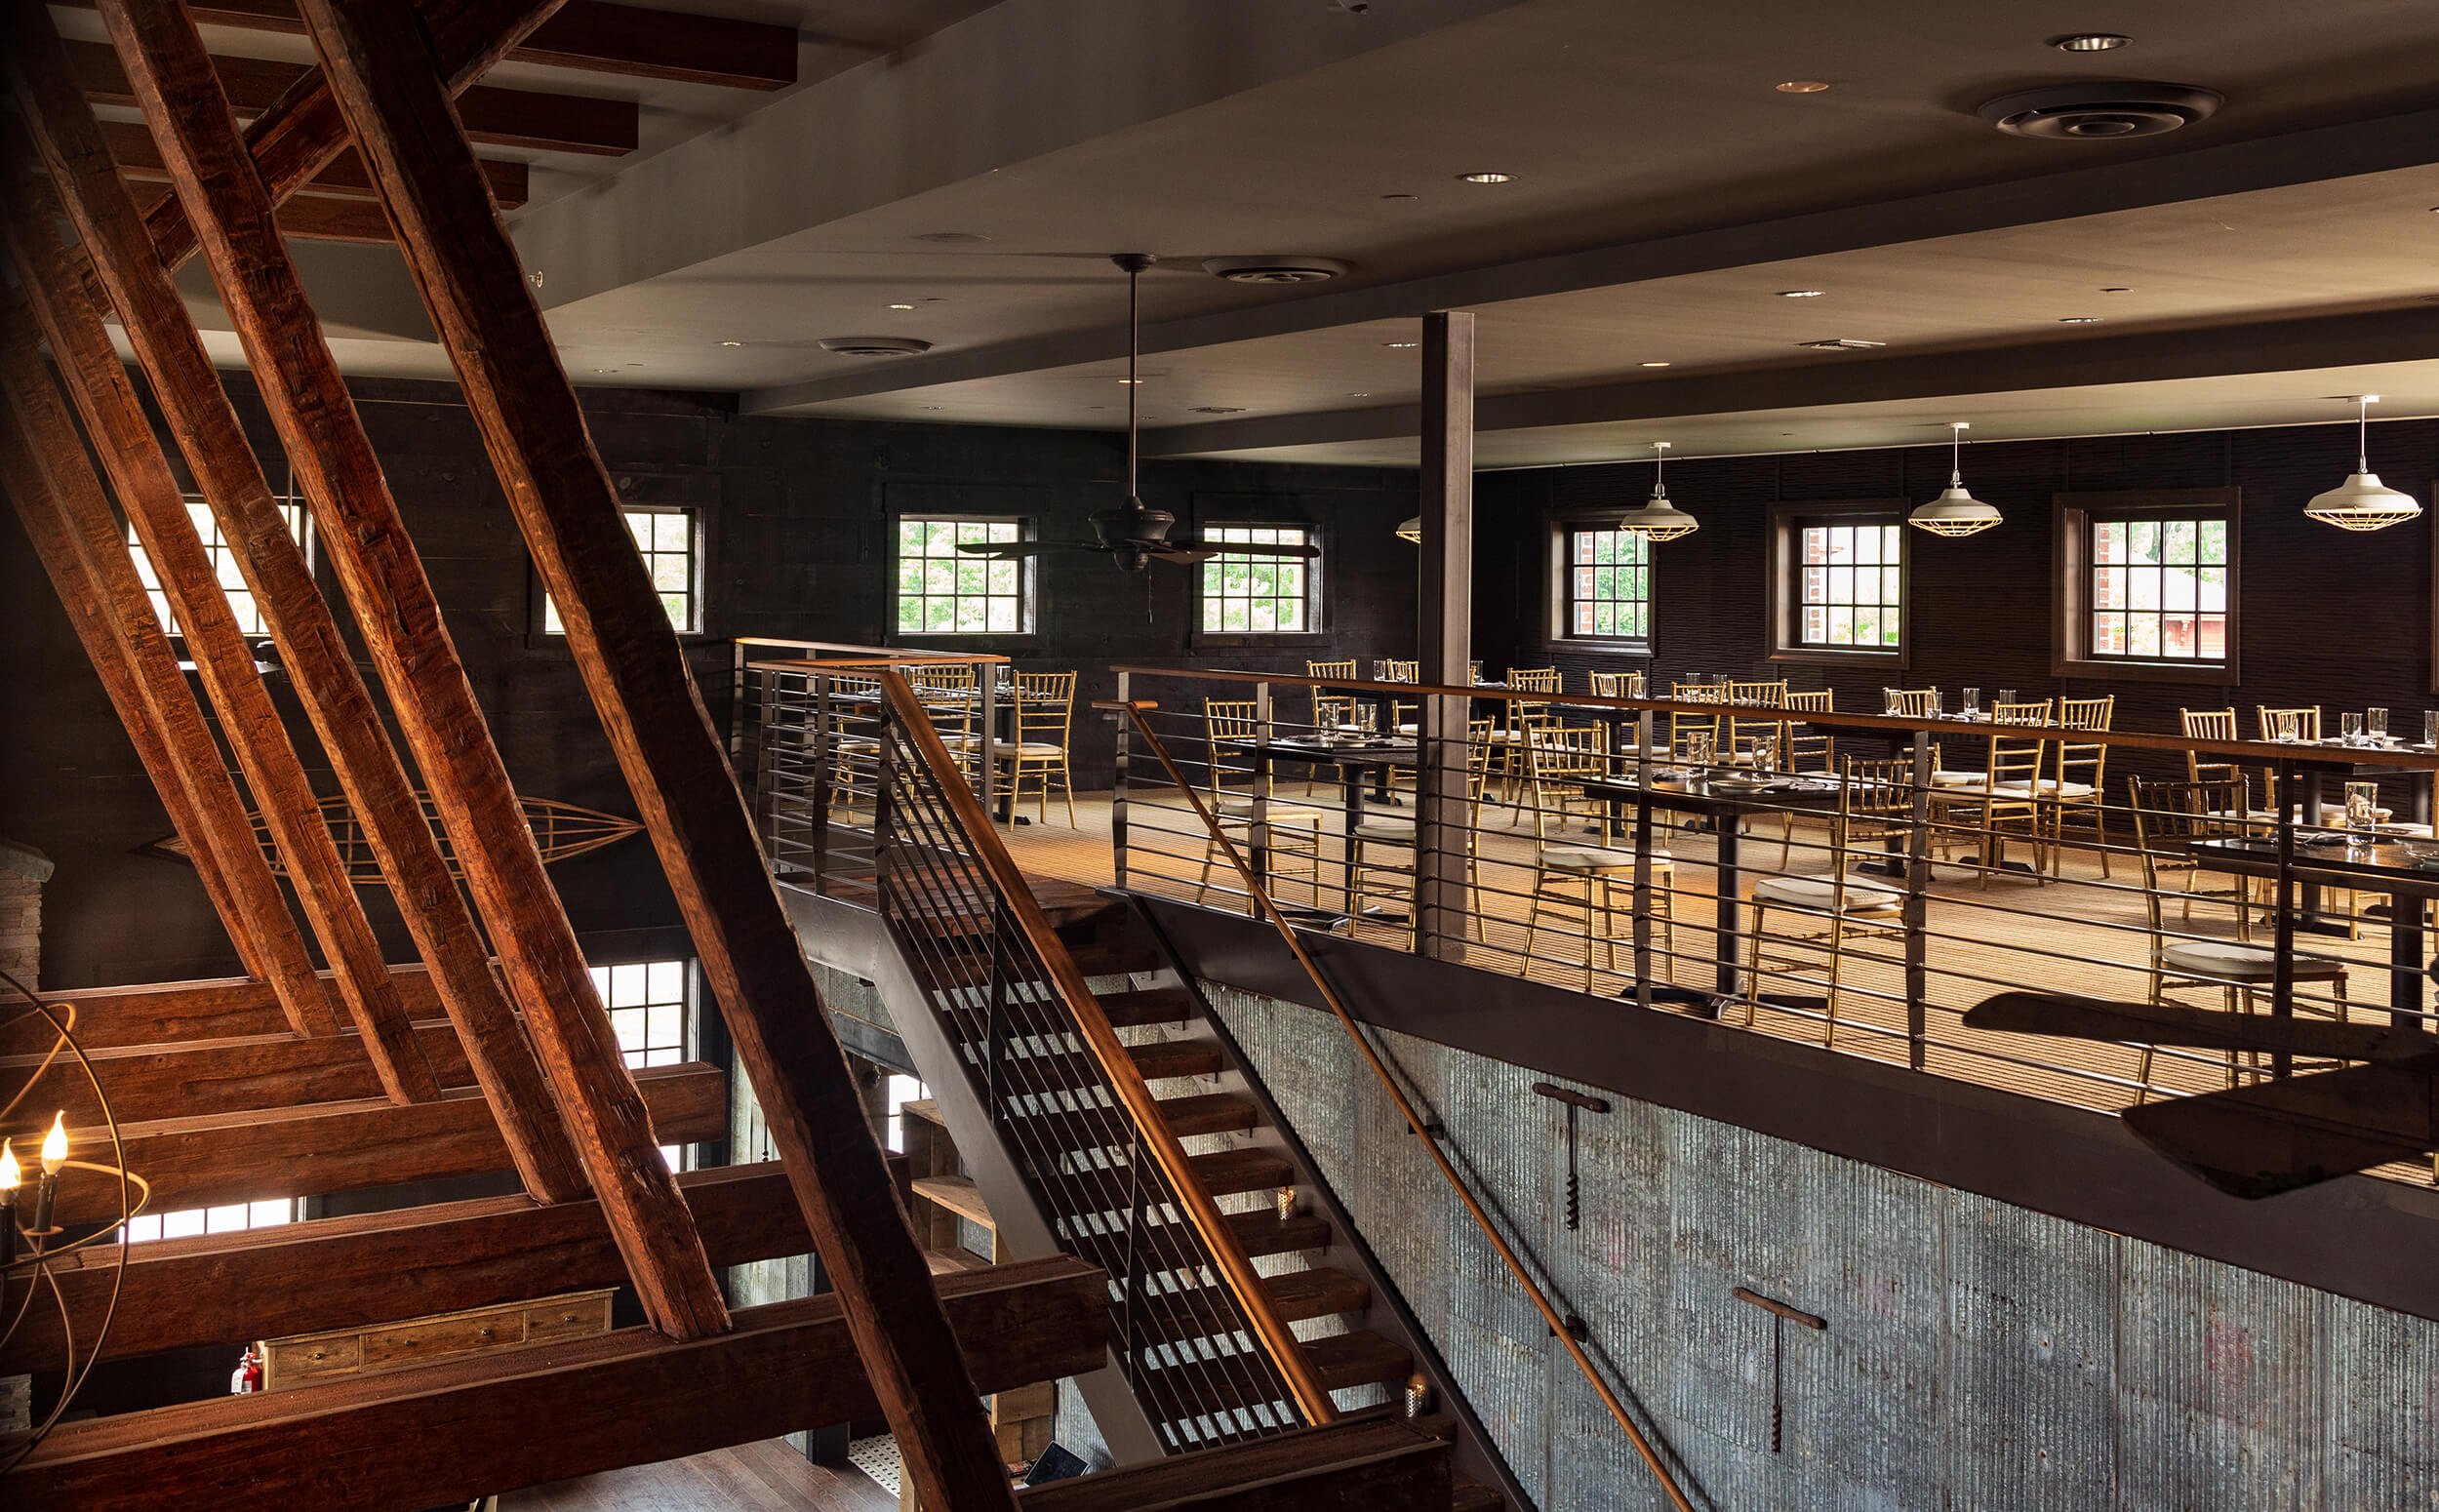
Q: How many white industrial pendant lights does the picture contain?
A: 4